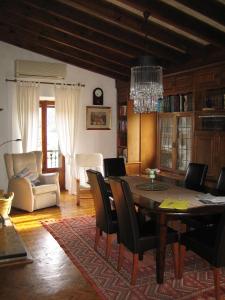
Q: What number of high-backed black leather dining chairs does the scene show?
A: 6